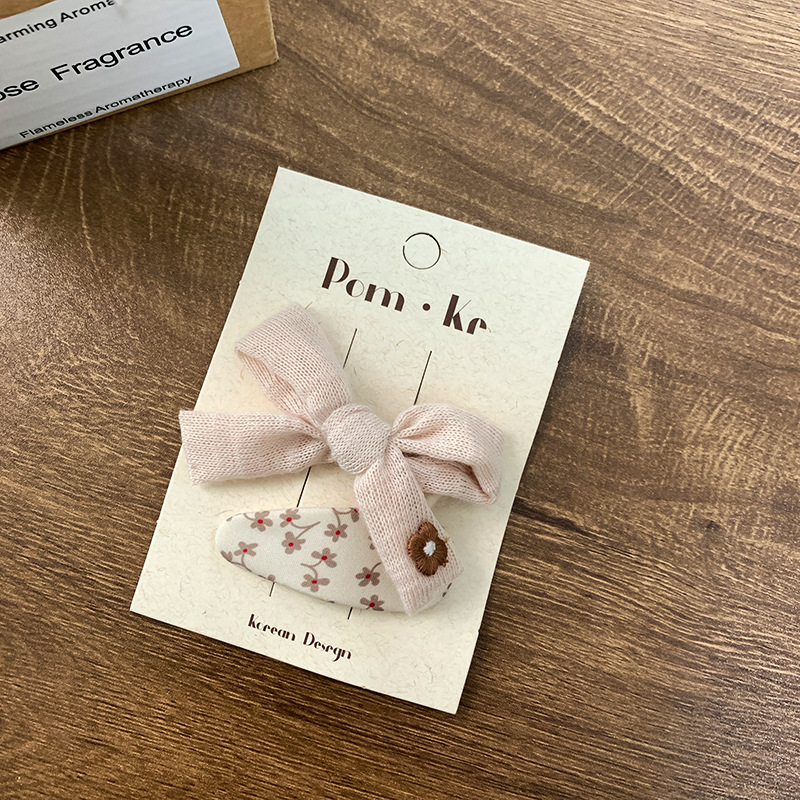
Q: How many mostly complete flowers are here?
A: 10